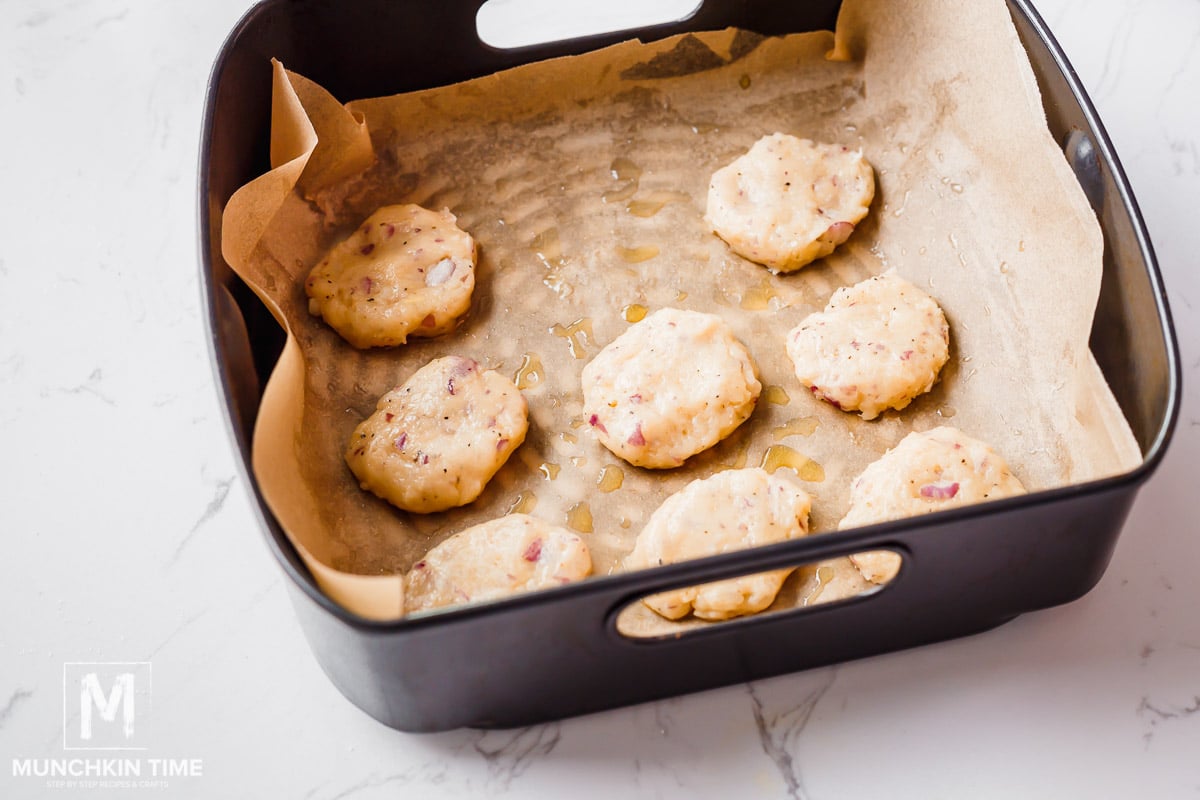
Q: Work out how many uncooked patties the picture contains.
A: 8